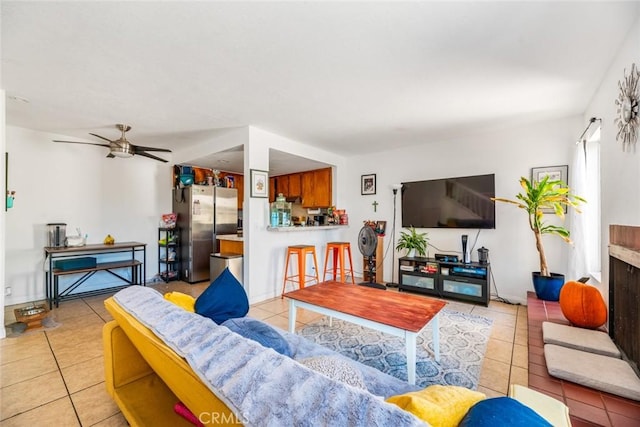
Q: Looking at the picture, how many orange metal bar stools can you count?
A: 2